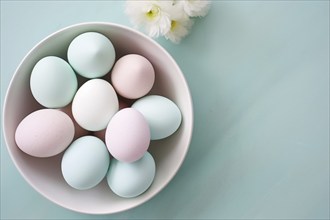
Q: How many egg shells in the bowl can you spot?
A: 9